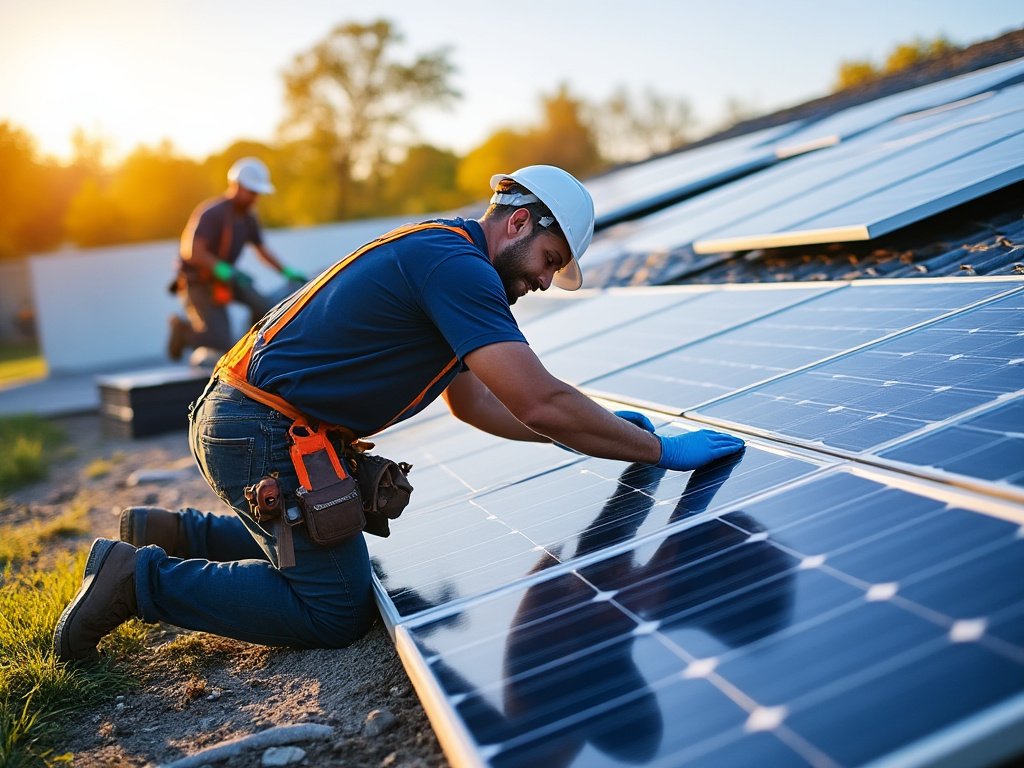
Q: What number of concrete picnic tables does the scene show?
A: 0